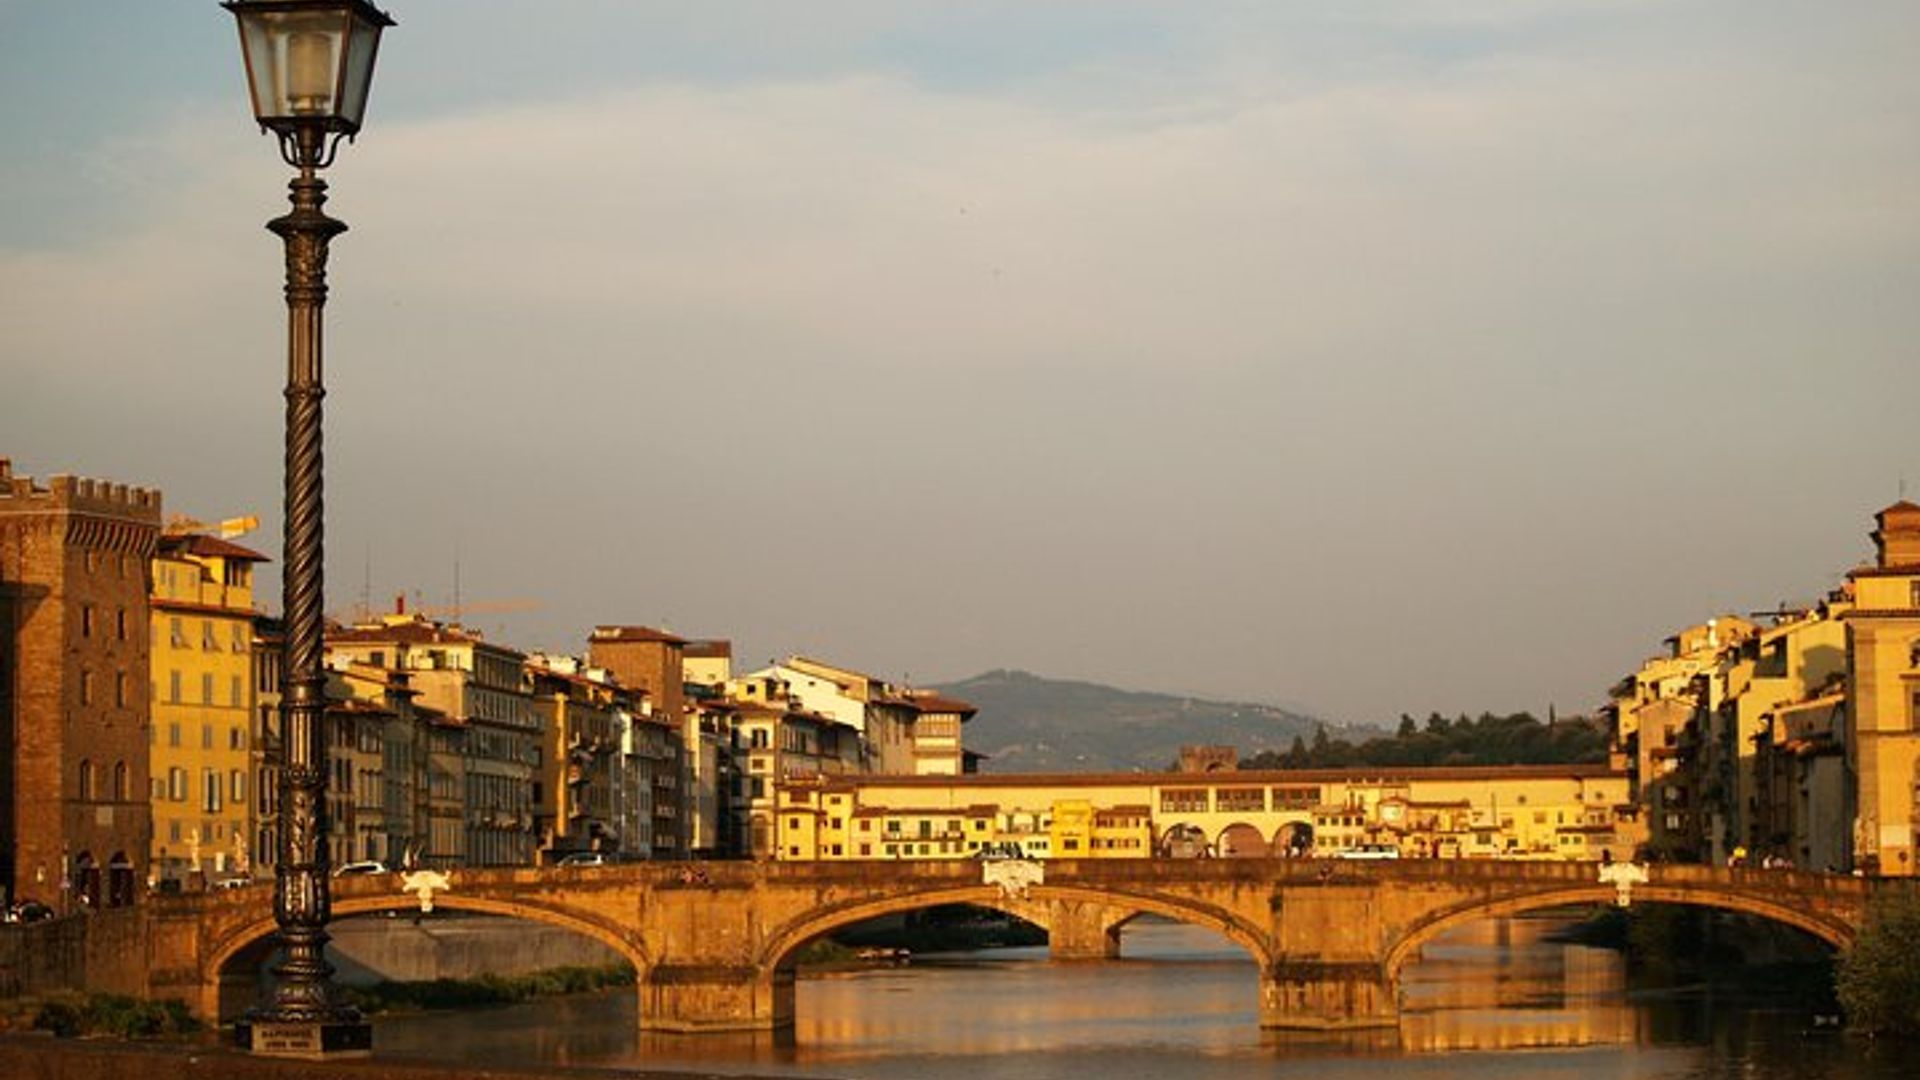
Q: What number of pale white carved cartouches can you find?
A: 3